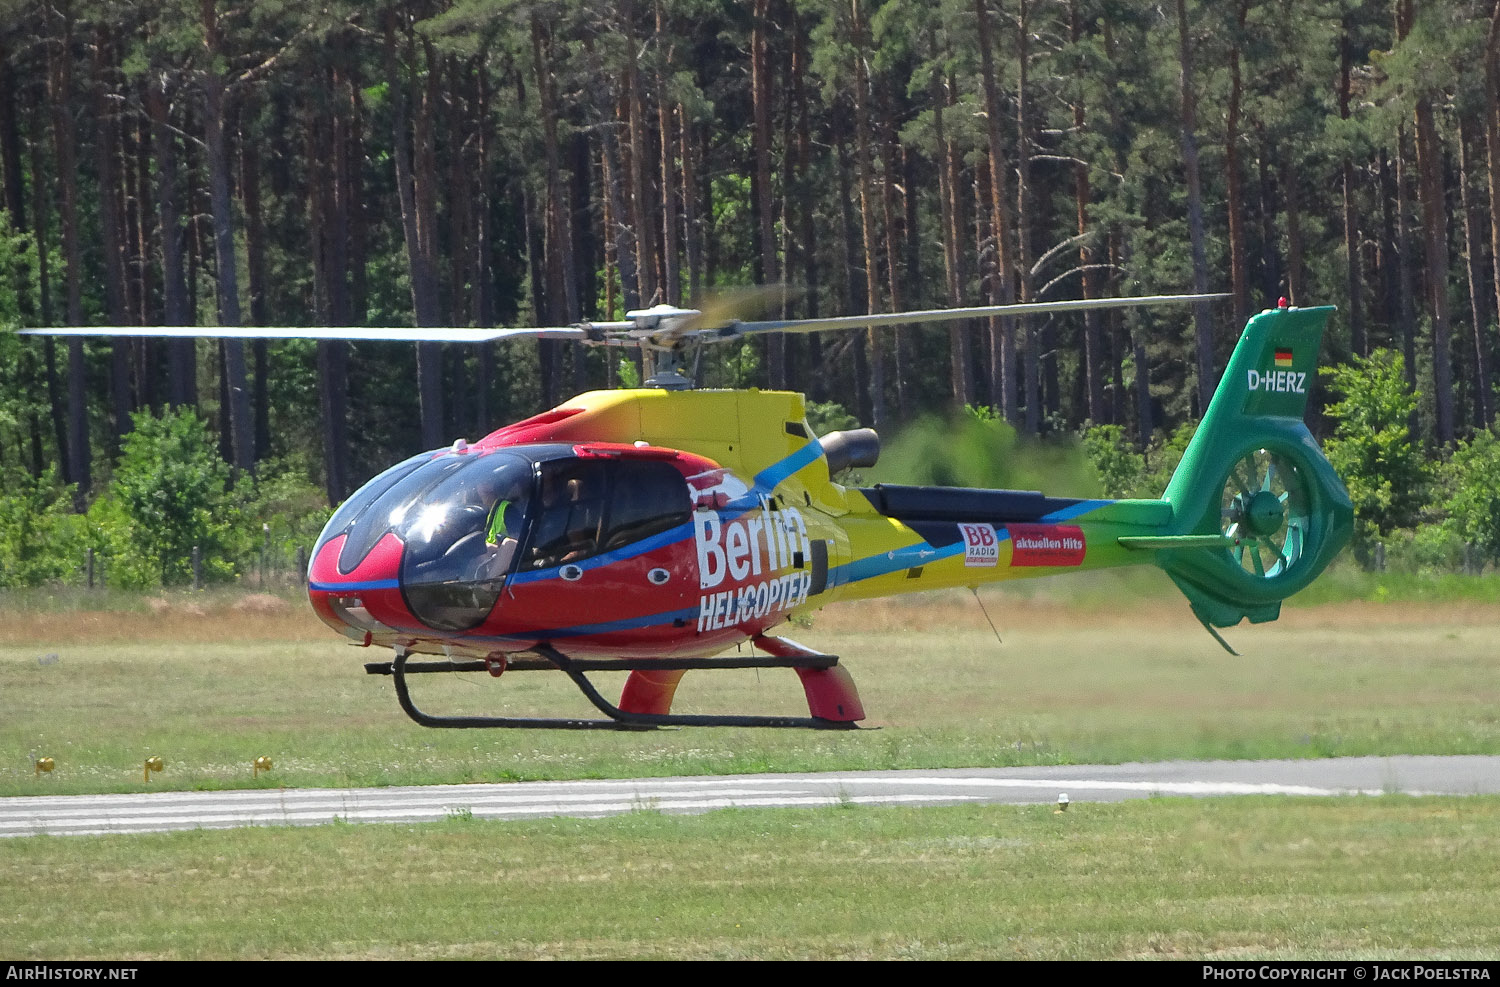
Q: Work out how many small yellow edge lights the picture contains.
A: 3